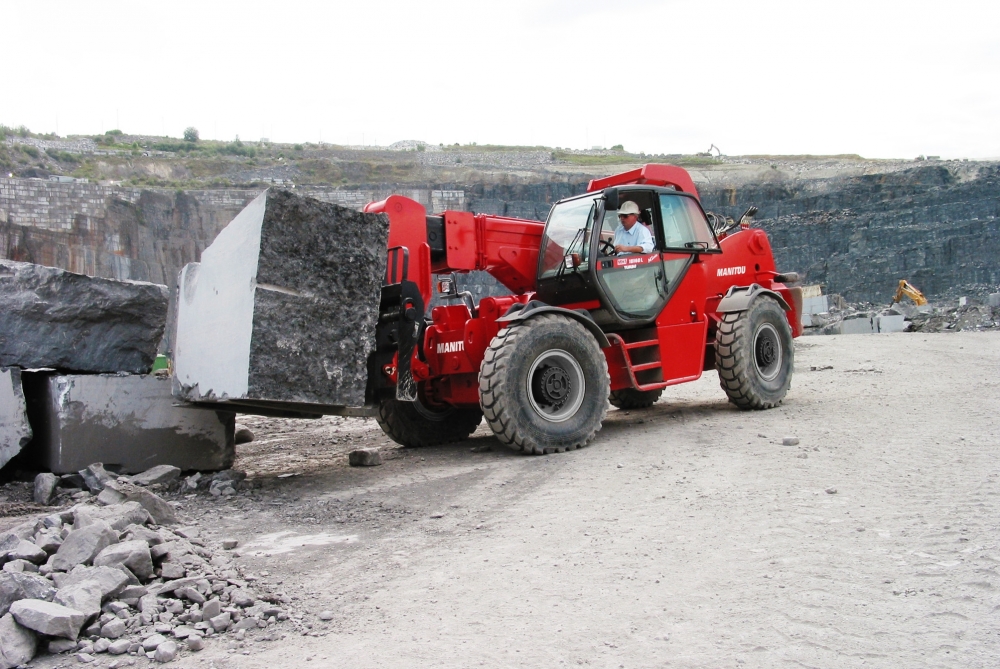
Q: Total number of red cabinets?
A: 0